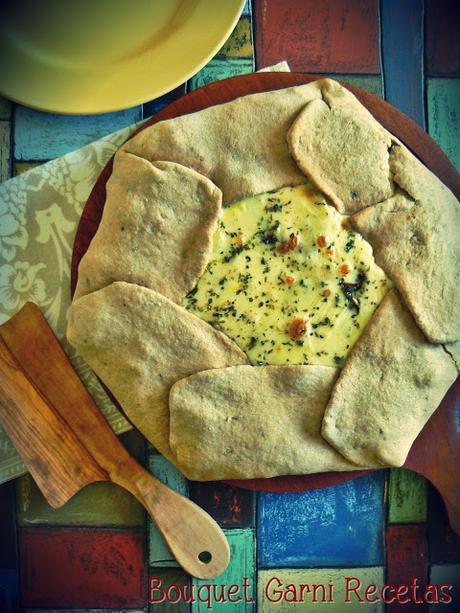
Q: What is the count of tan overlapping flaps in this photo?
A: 7